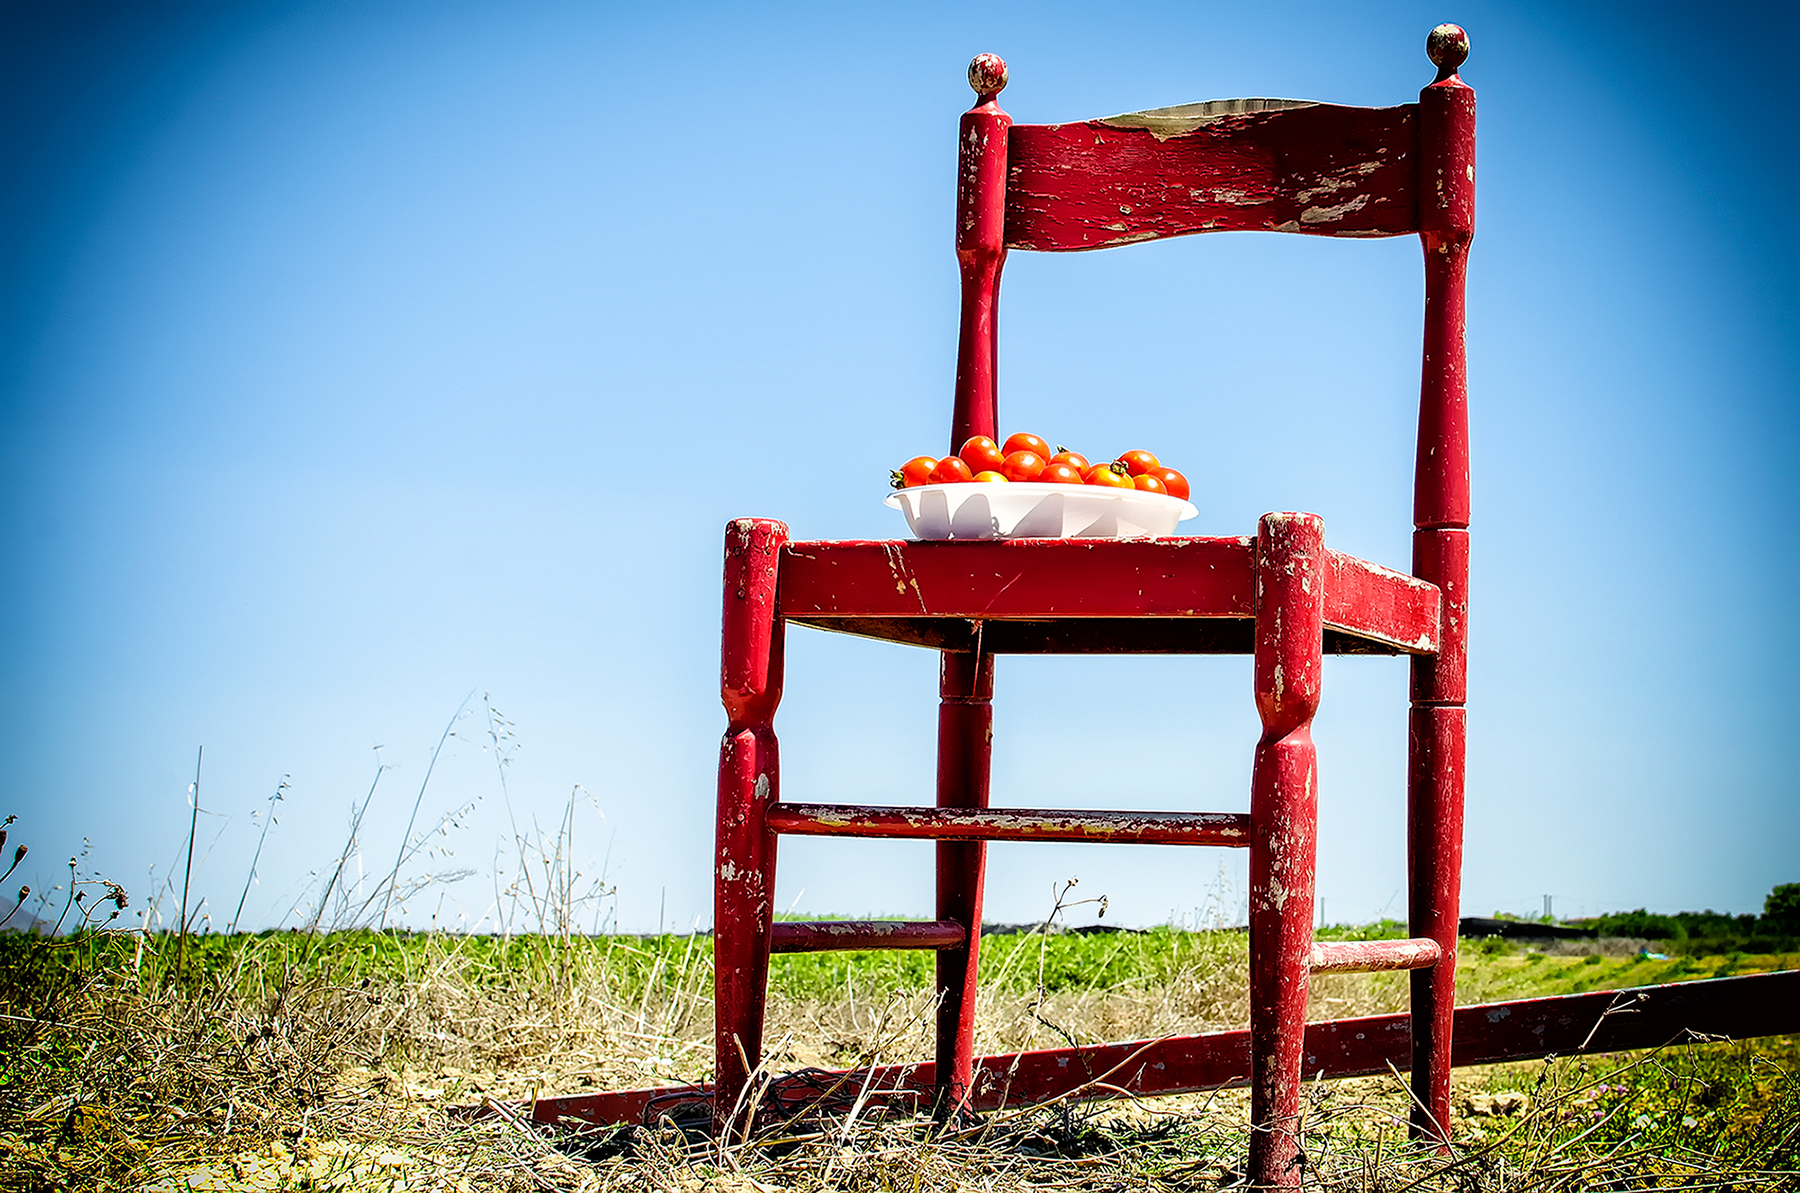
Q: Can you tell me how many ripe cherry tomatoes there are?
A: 13